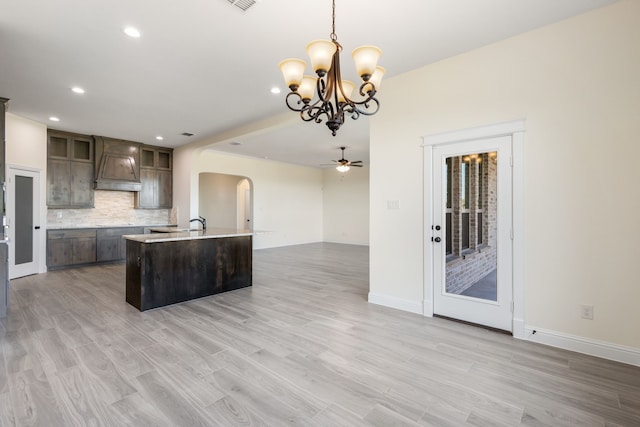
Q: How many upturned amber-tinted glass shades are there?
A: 6